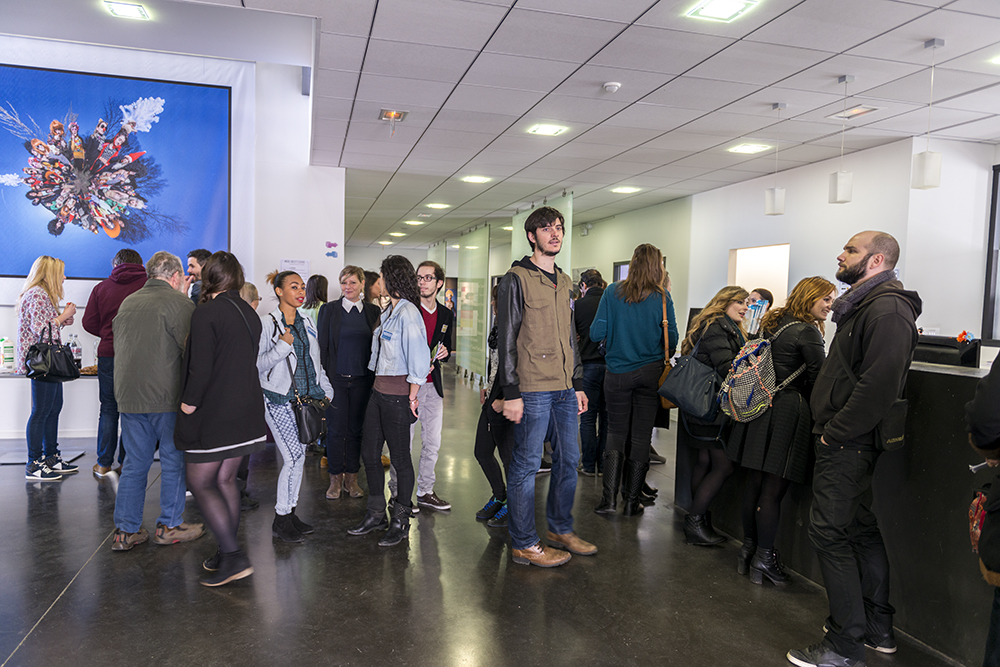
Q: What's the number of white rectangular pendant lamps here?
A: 3